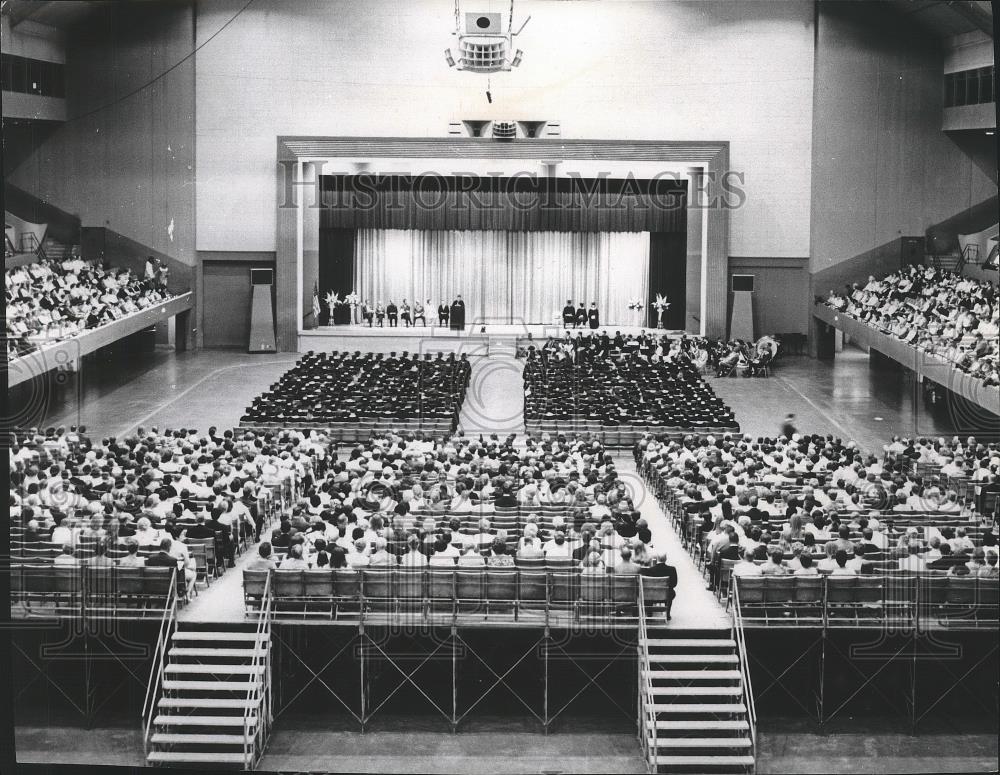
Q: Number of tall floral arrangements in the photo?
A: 4